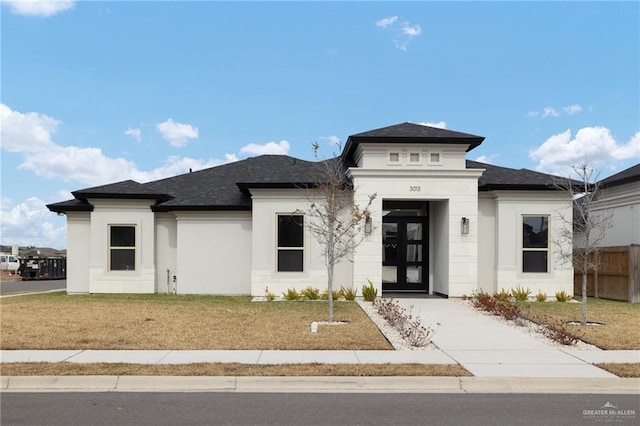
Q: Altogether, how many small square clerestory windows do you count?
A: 3